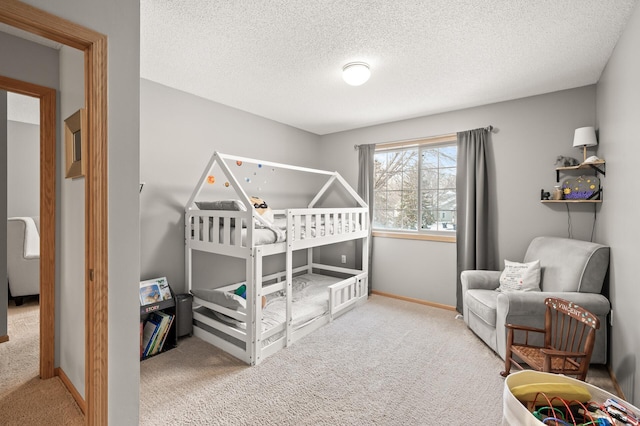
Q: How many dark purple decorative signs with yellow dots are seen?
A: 1